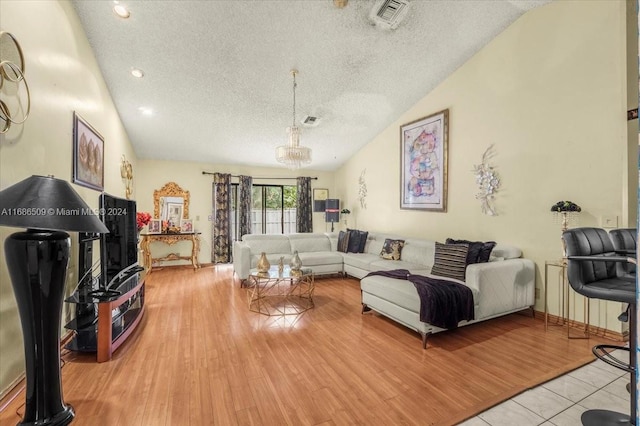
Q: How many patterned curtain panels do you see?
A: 3